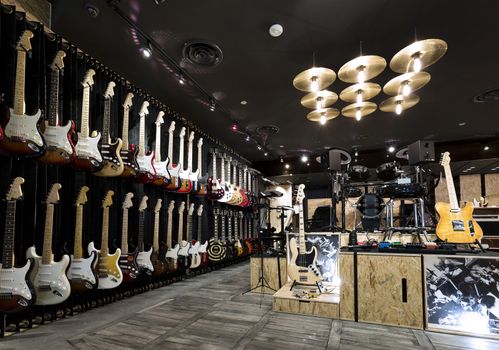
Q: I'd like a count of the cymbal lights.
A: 9